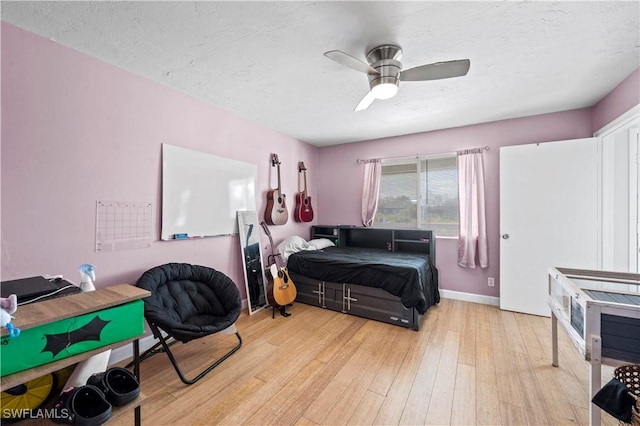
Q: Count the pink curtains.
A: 2